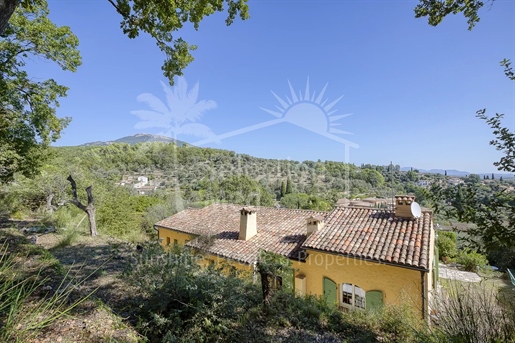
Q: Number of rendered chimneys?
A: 3